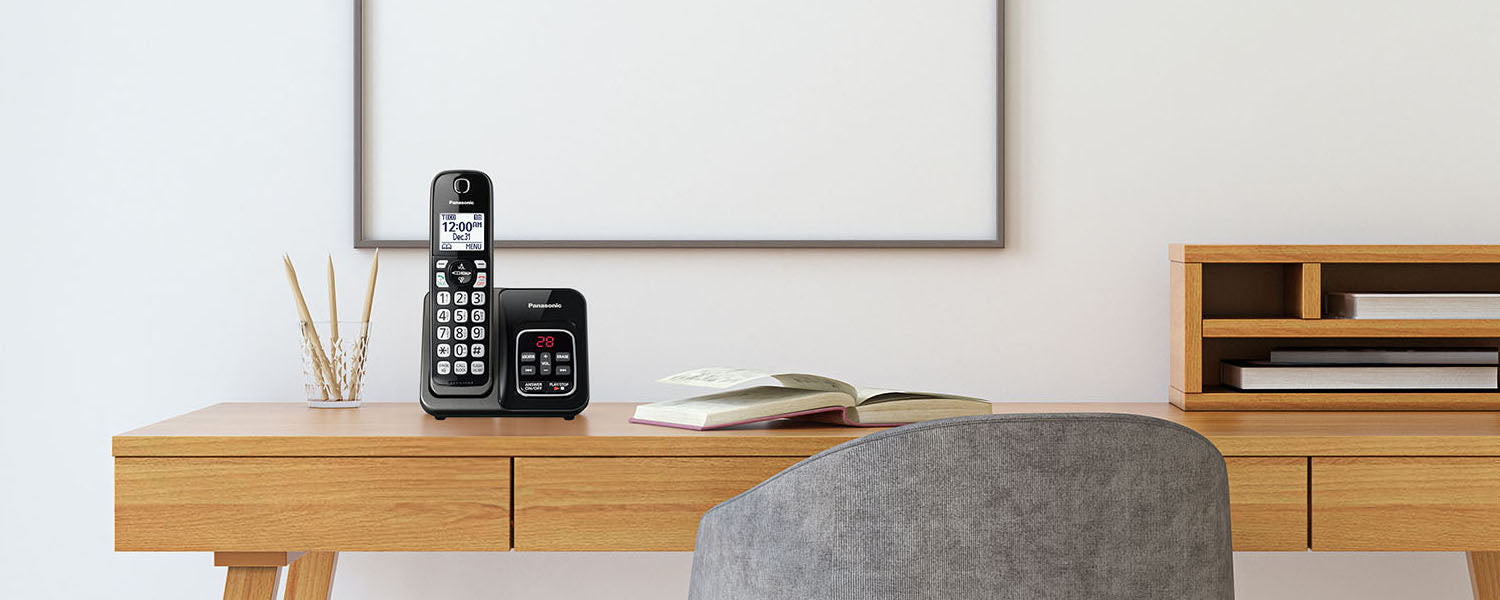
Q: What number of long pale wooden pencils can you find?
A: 4